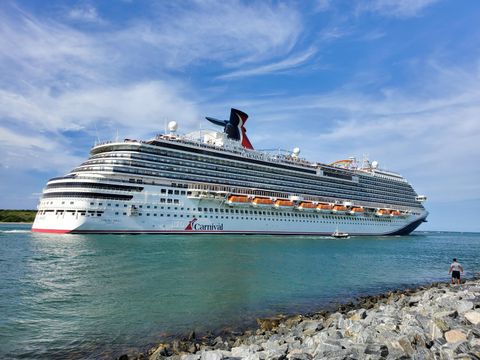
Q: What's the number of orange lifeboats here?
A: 9